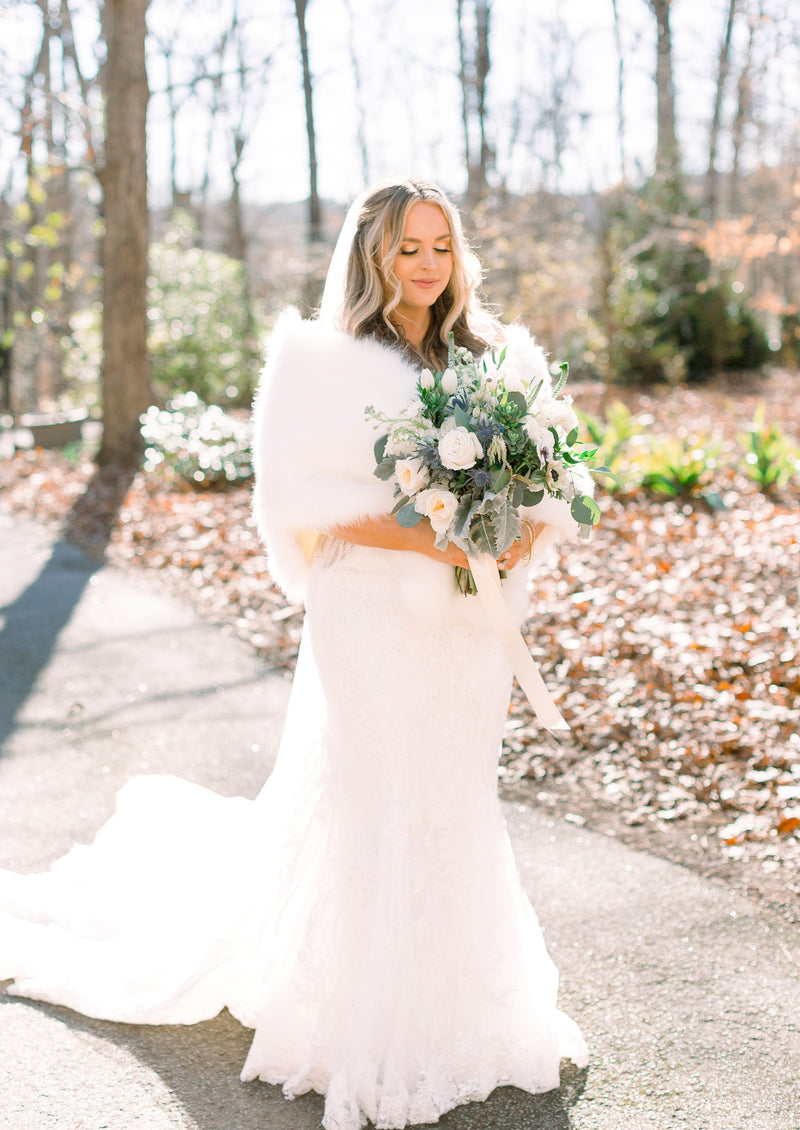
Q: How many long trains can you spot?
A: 1